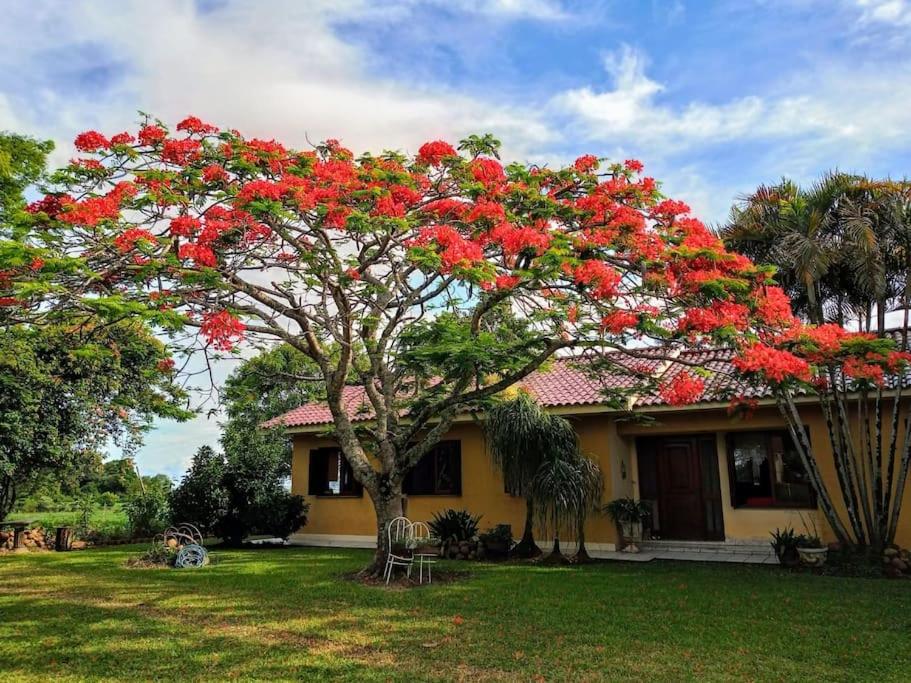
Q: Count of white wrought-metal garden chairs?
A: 2